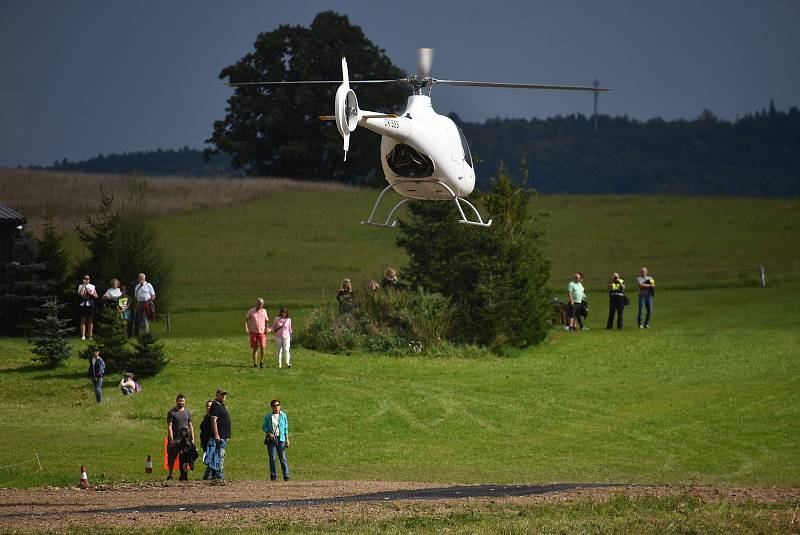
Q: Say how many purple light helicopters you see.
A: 0